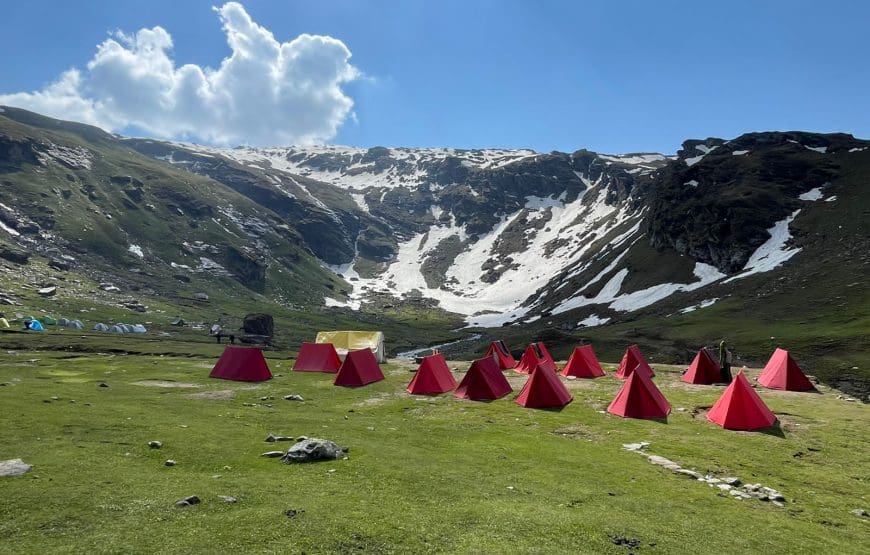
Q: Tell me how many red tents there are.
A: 14